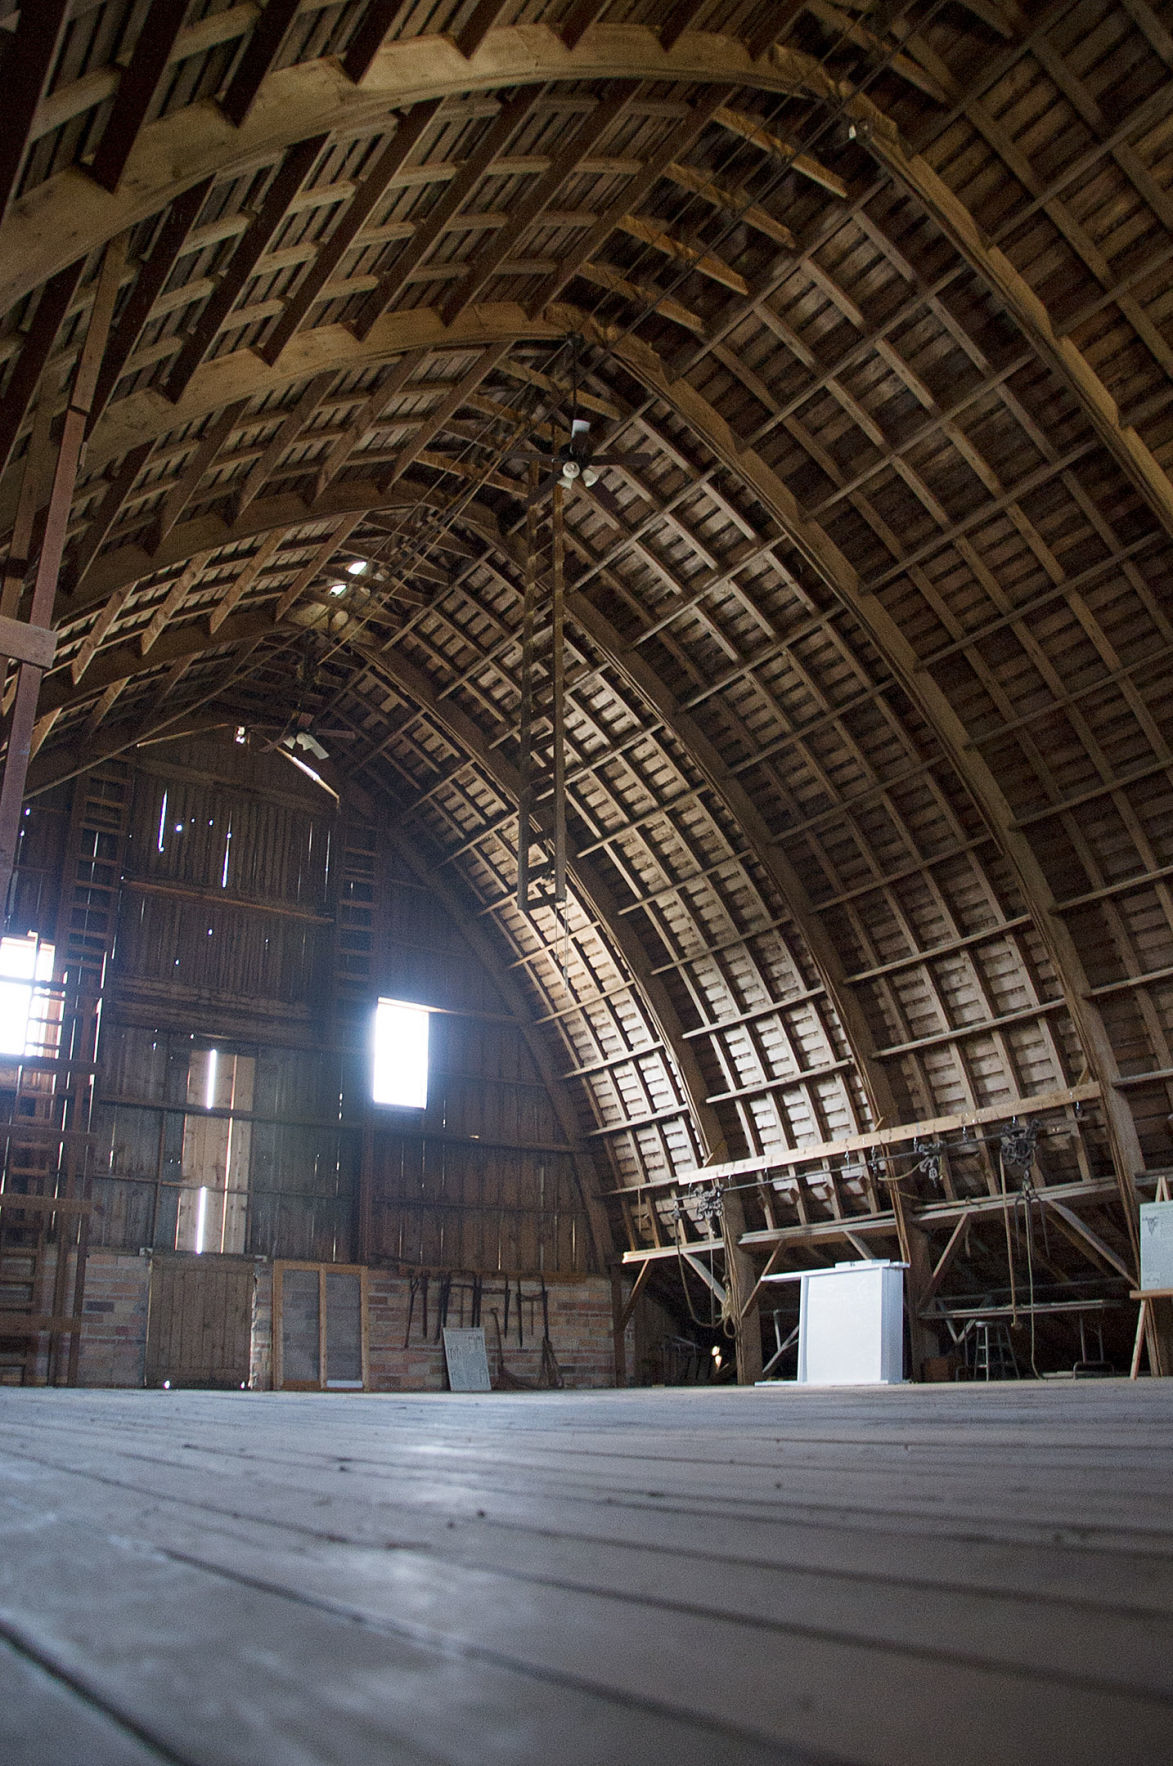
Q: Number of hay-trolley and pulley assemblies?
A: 3